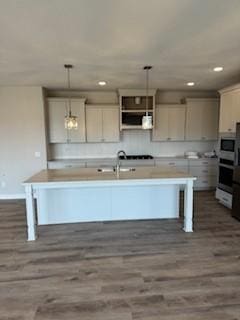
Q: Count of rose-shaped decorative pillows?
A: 0